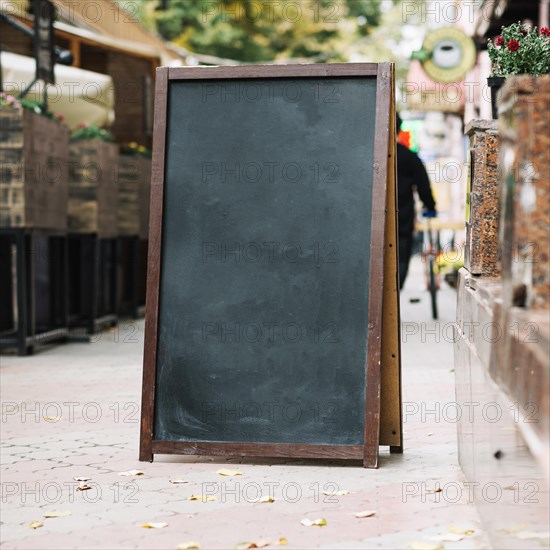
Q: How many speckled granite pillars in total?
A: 2